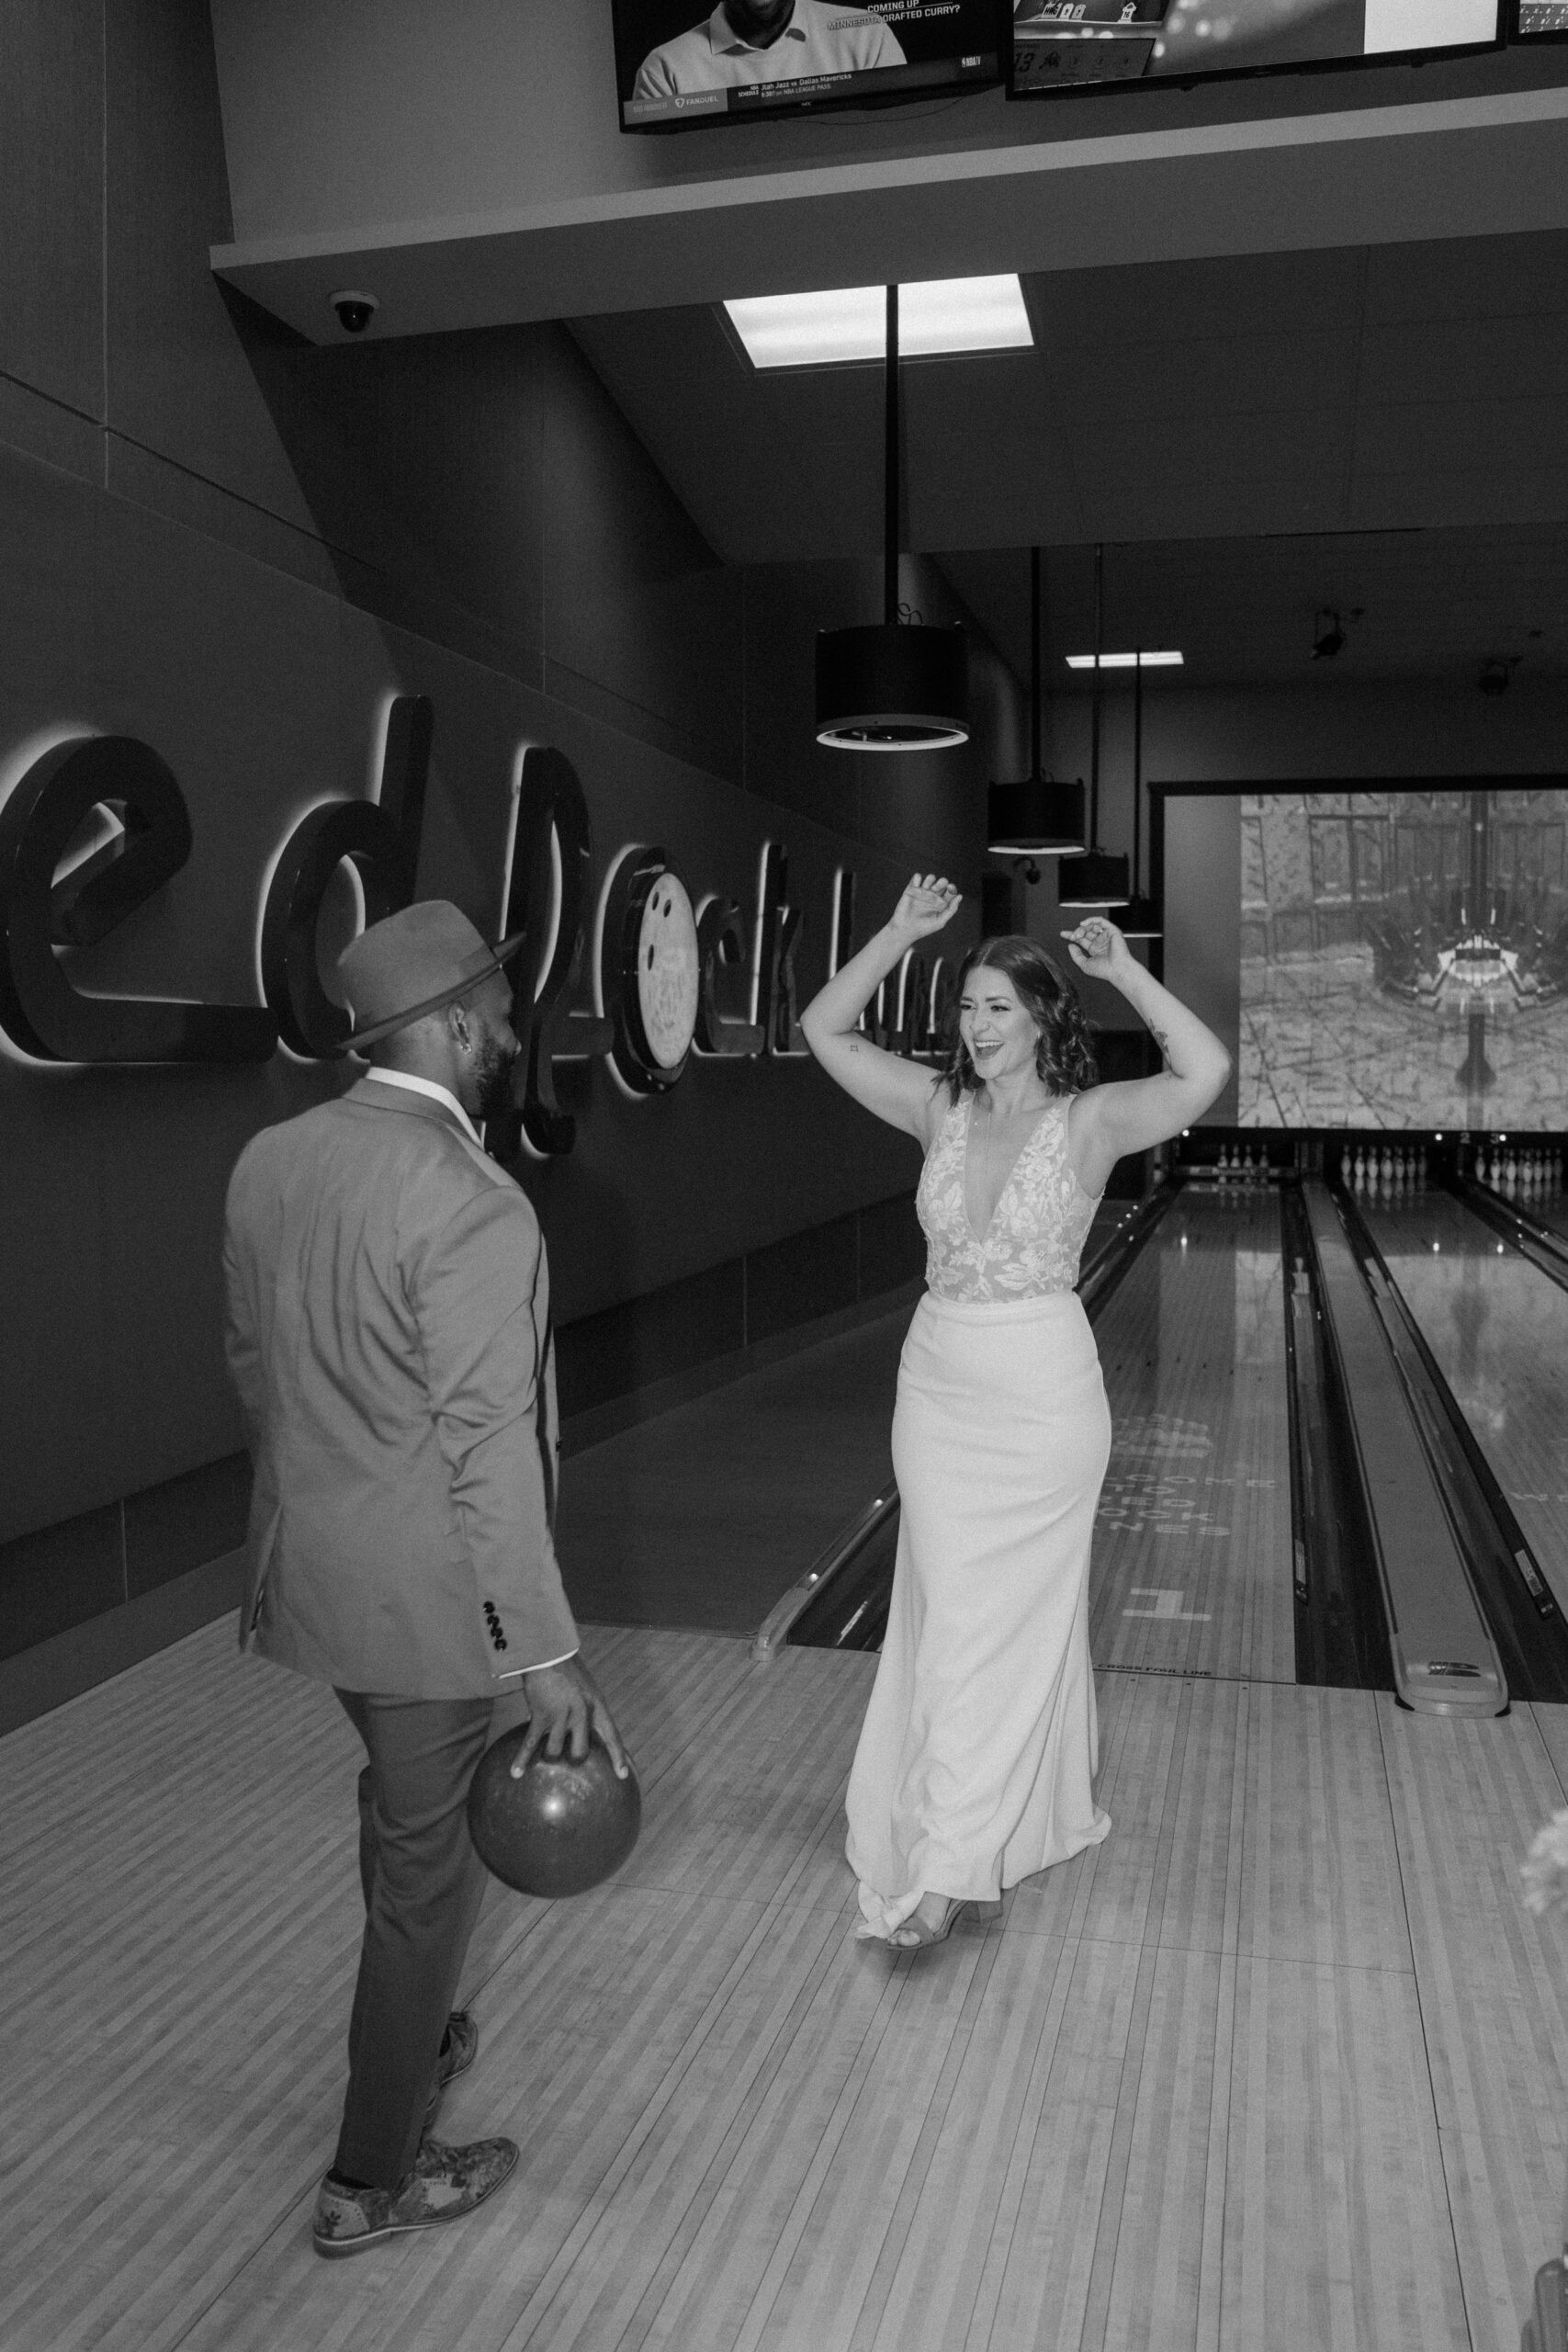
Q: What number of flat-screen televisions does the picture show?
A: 3